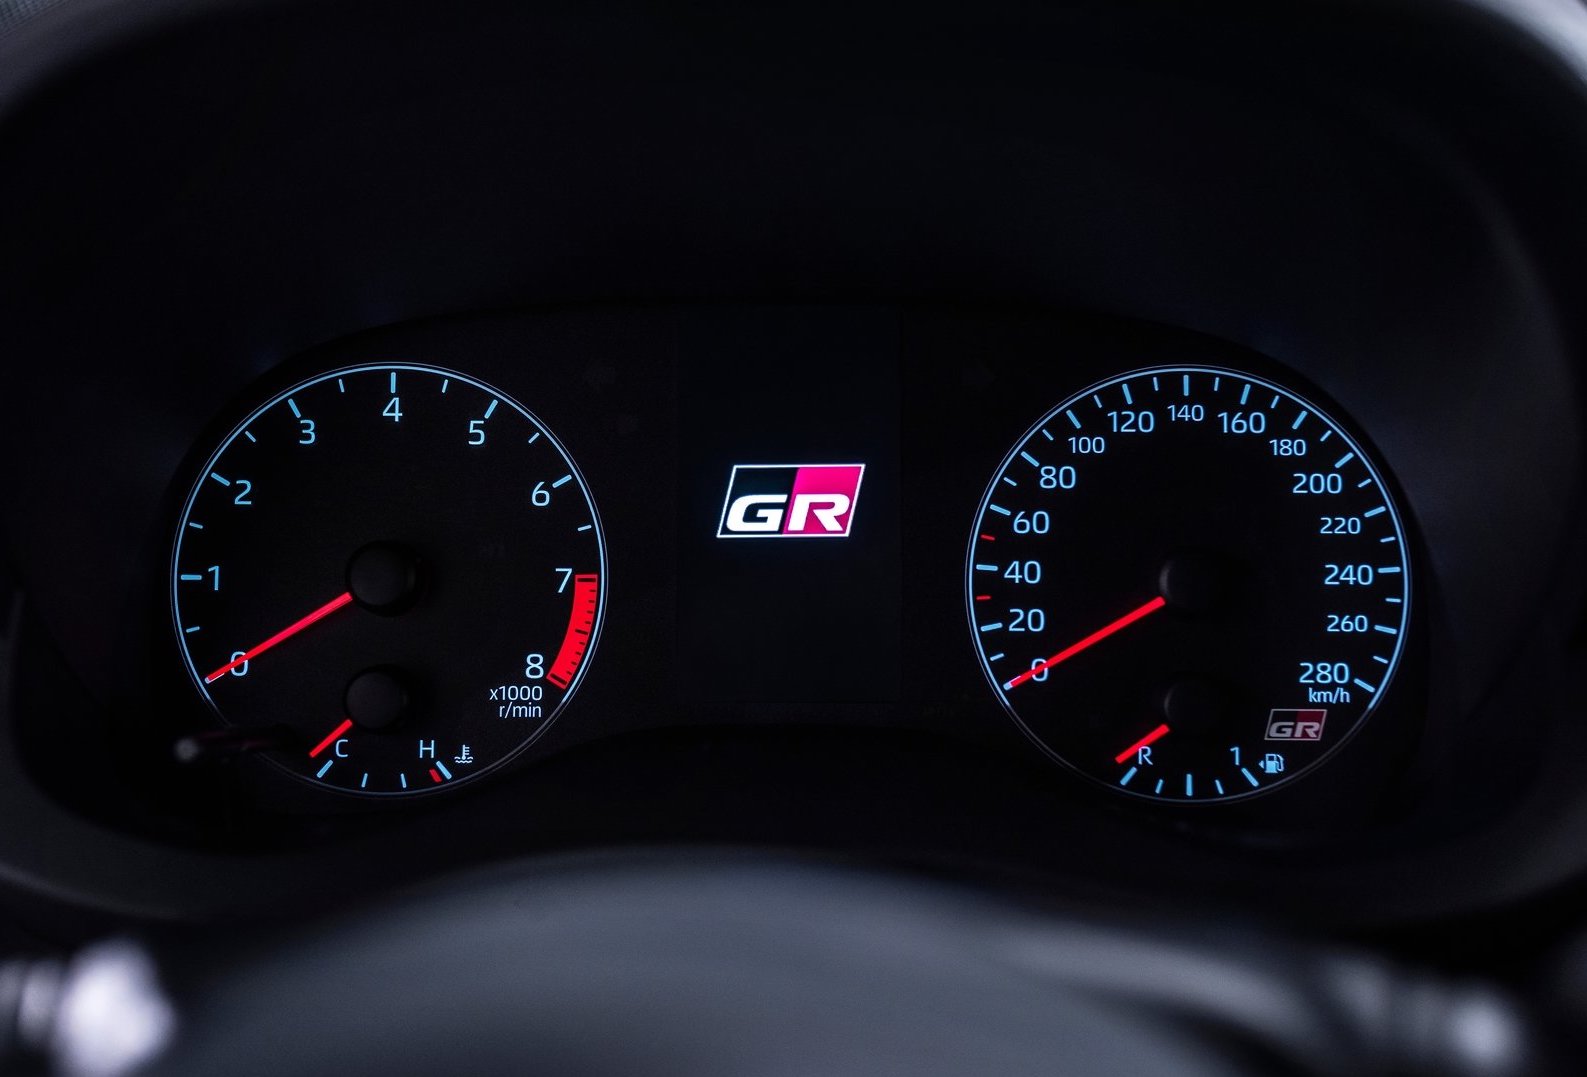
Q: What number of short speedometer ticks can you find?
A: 14